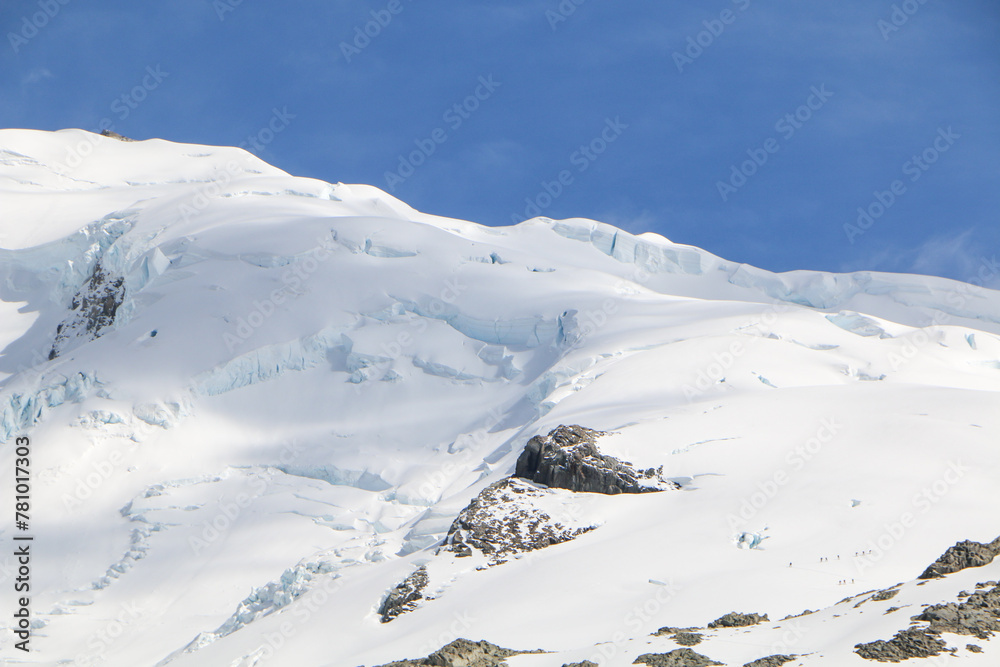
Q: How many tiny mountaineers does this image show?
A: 10